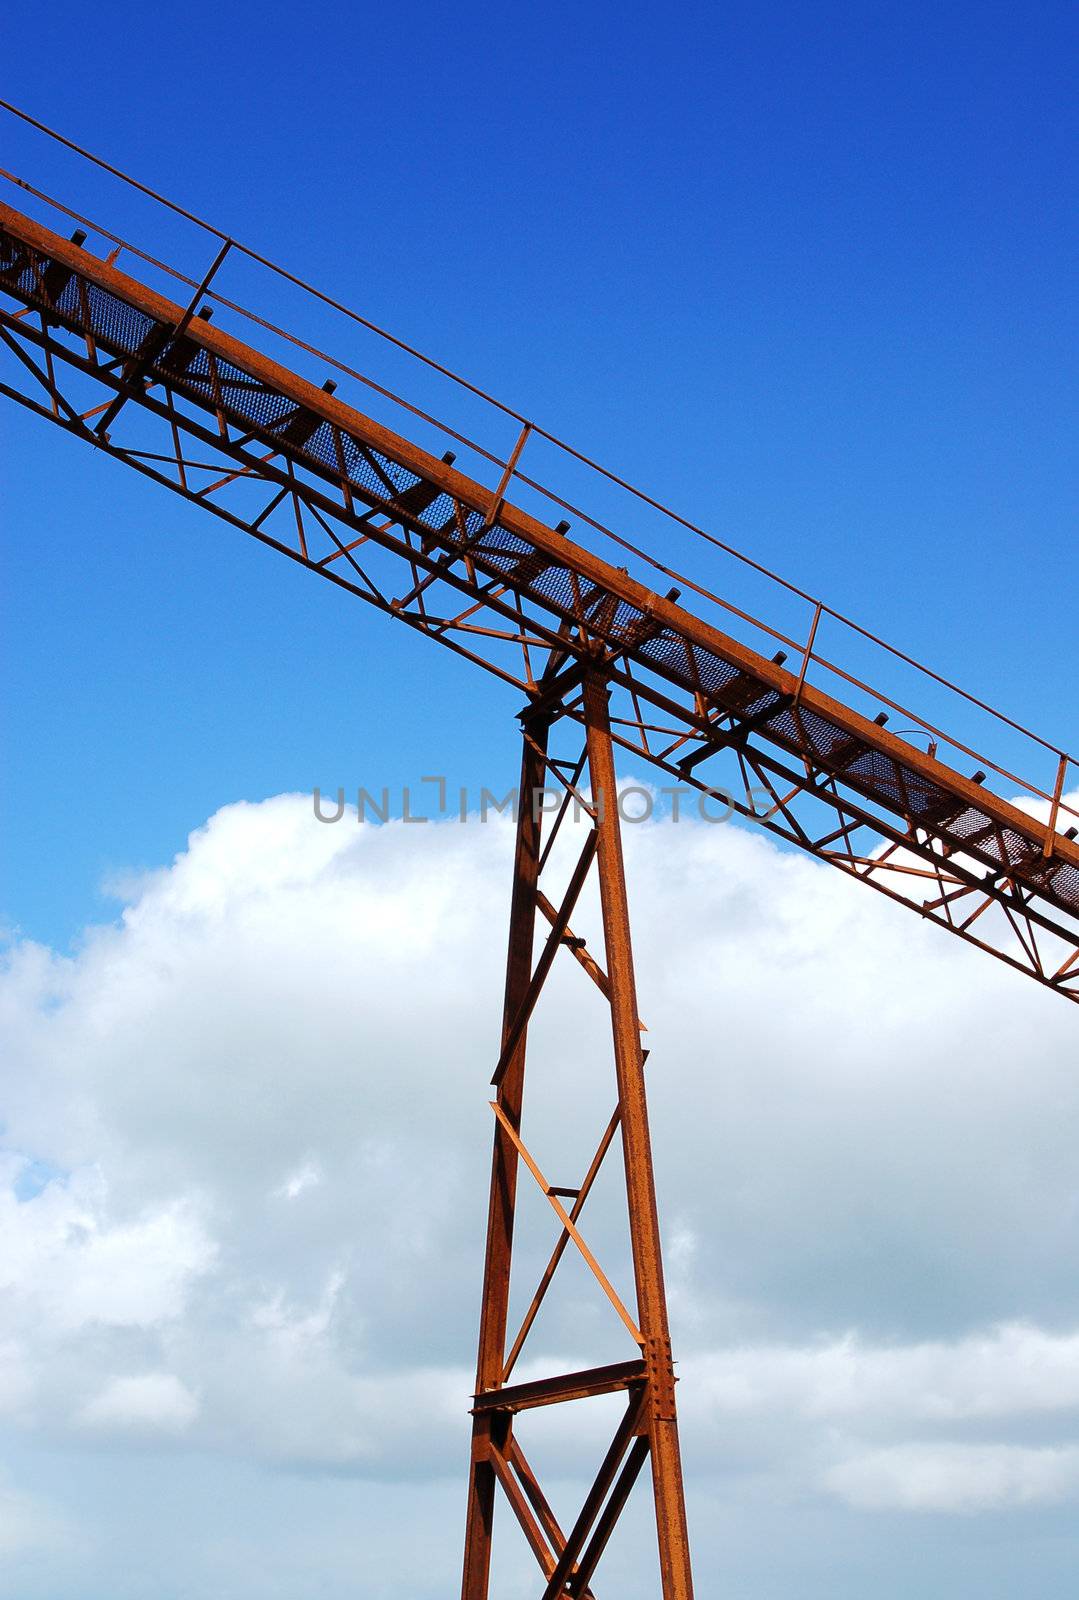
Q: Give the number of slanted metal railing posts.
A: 4